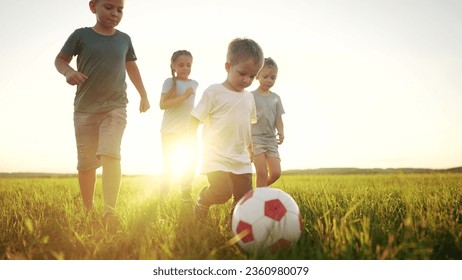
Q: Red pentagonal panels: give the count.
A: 5